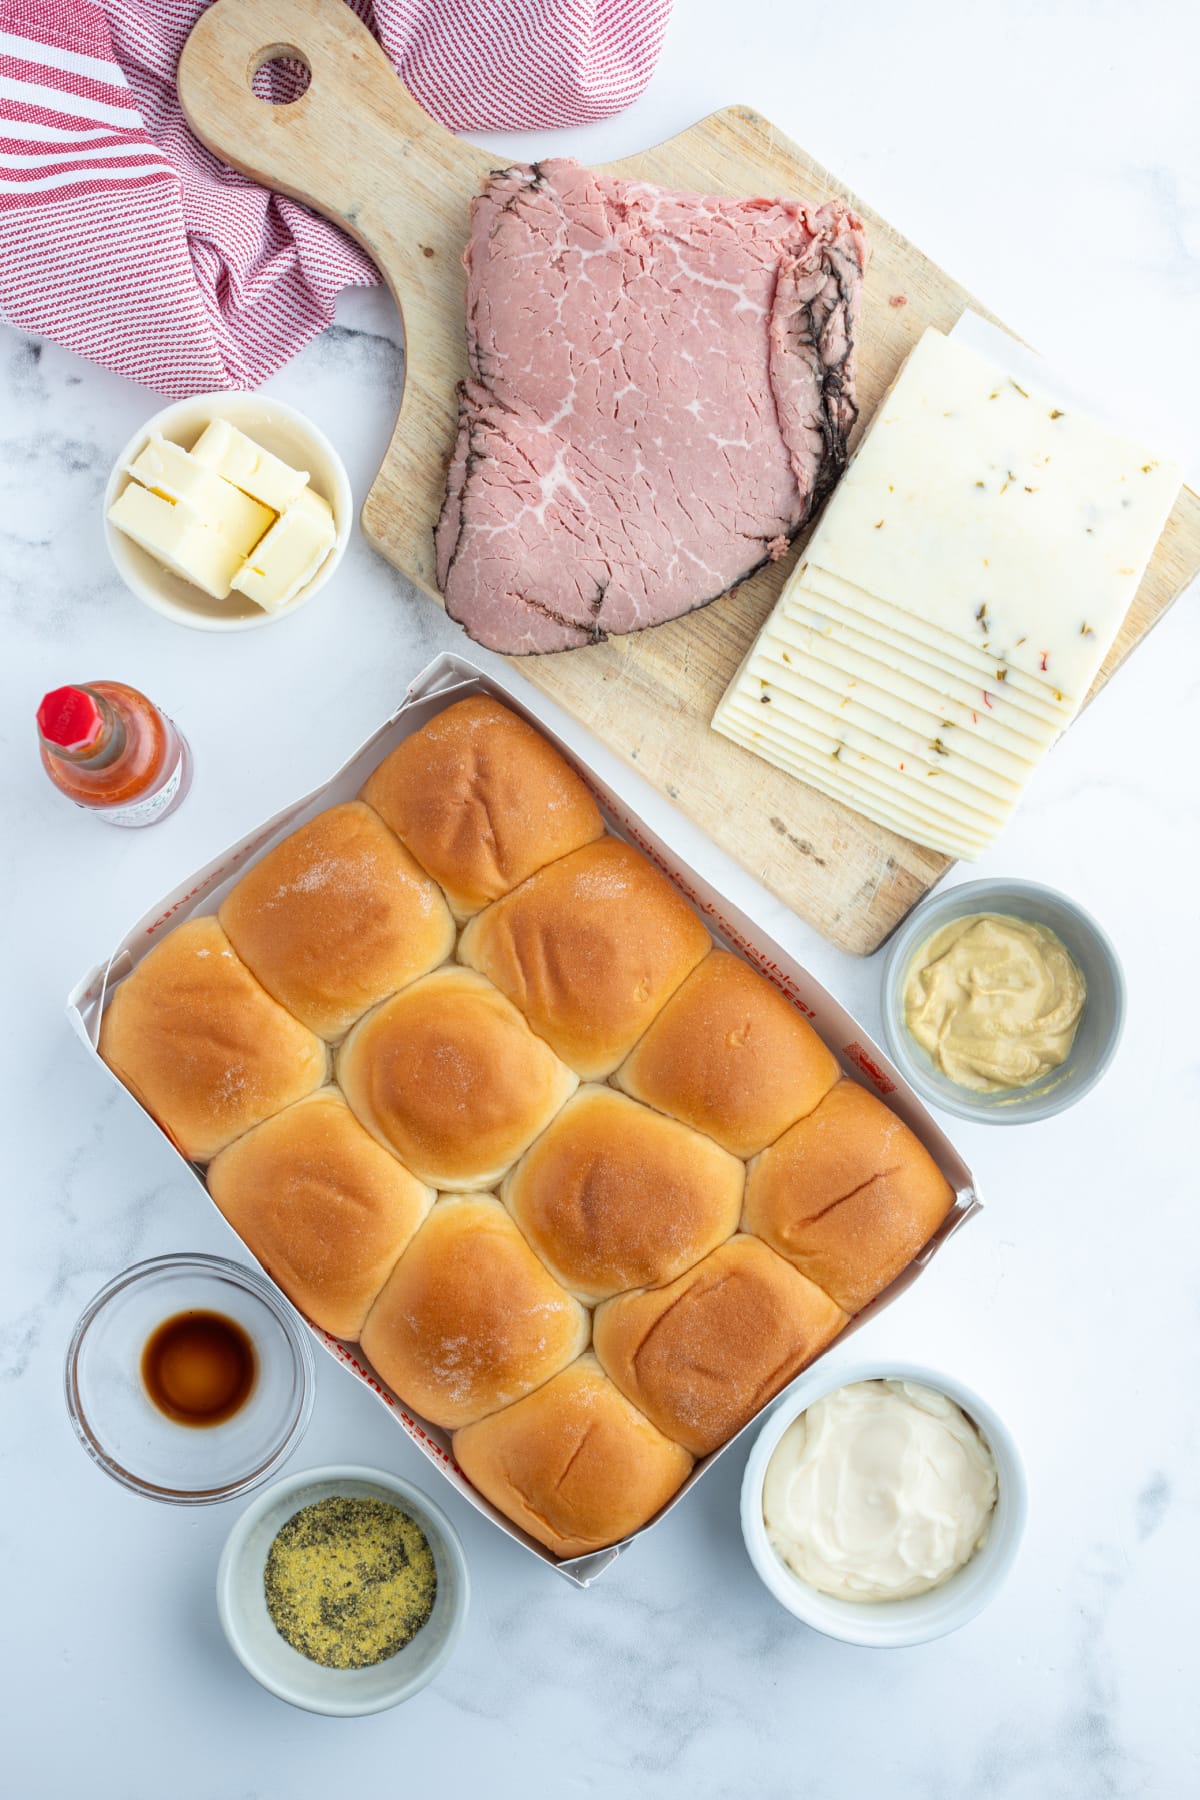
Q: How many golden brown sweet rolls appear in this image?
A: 12